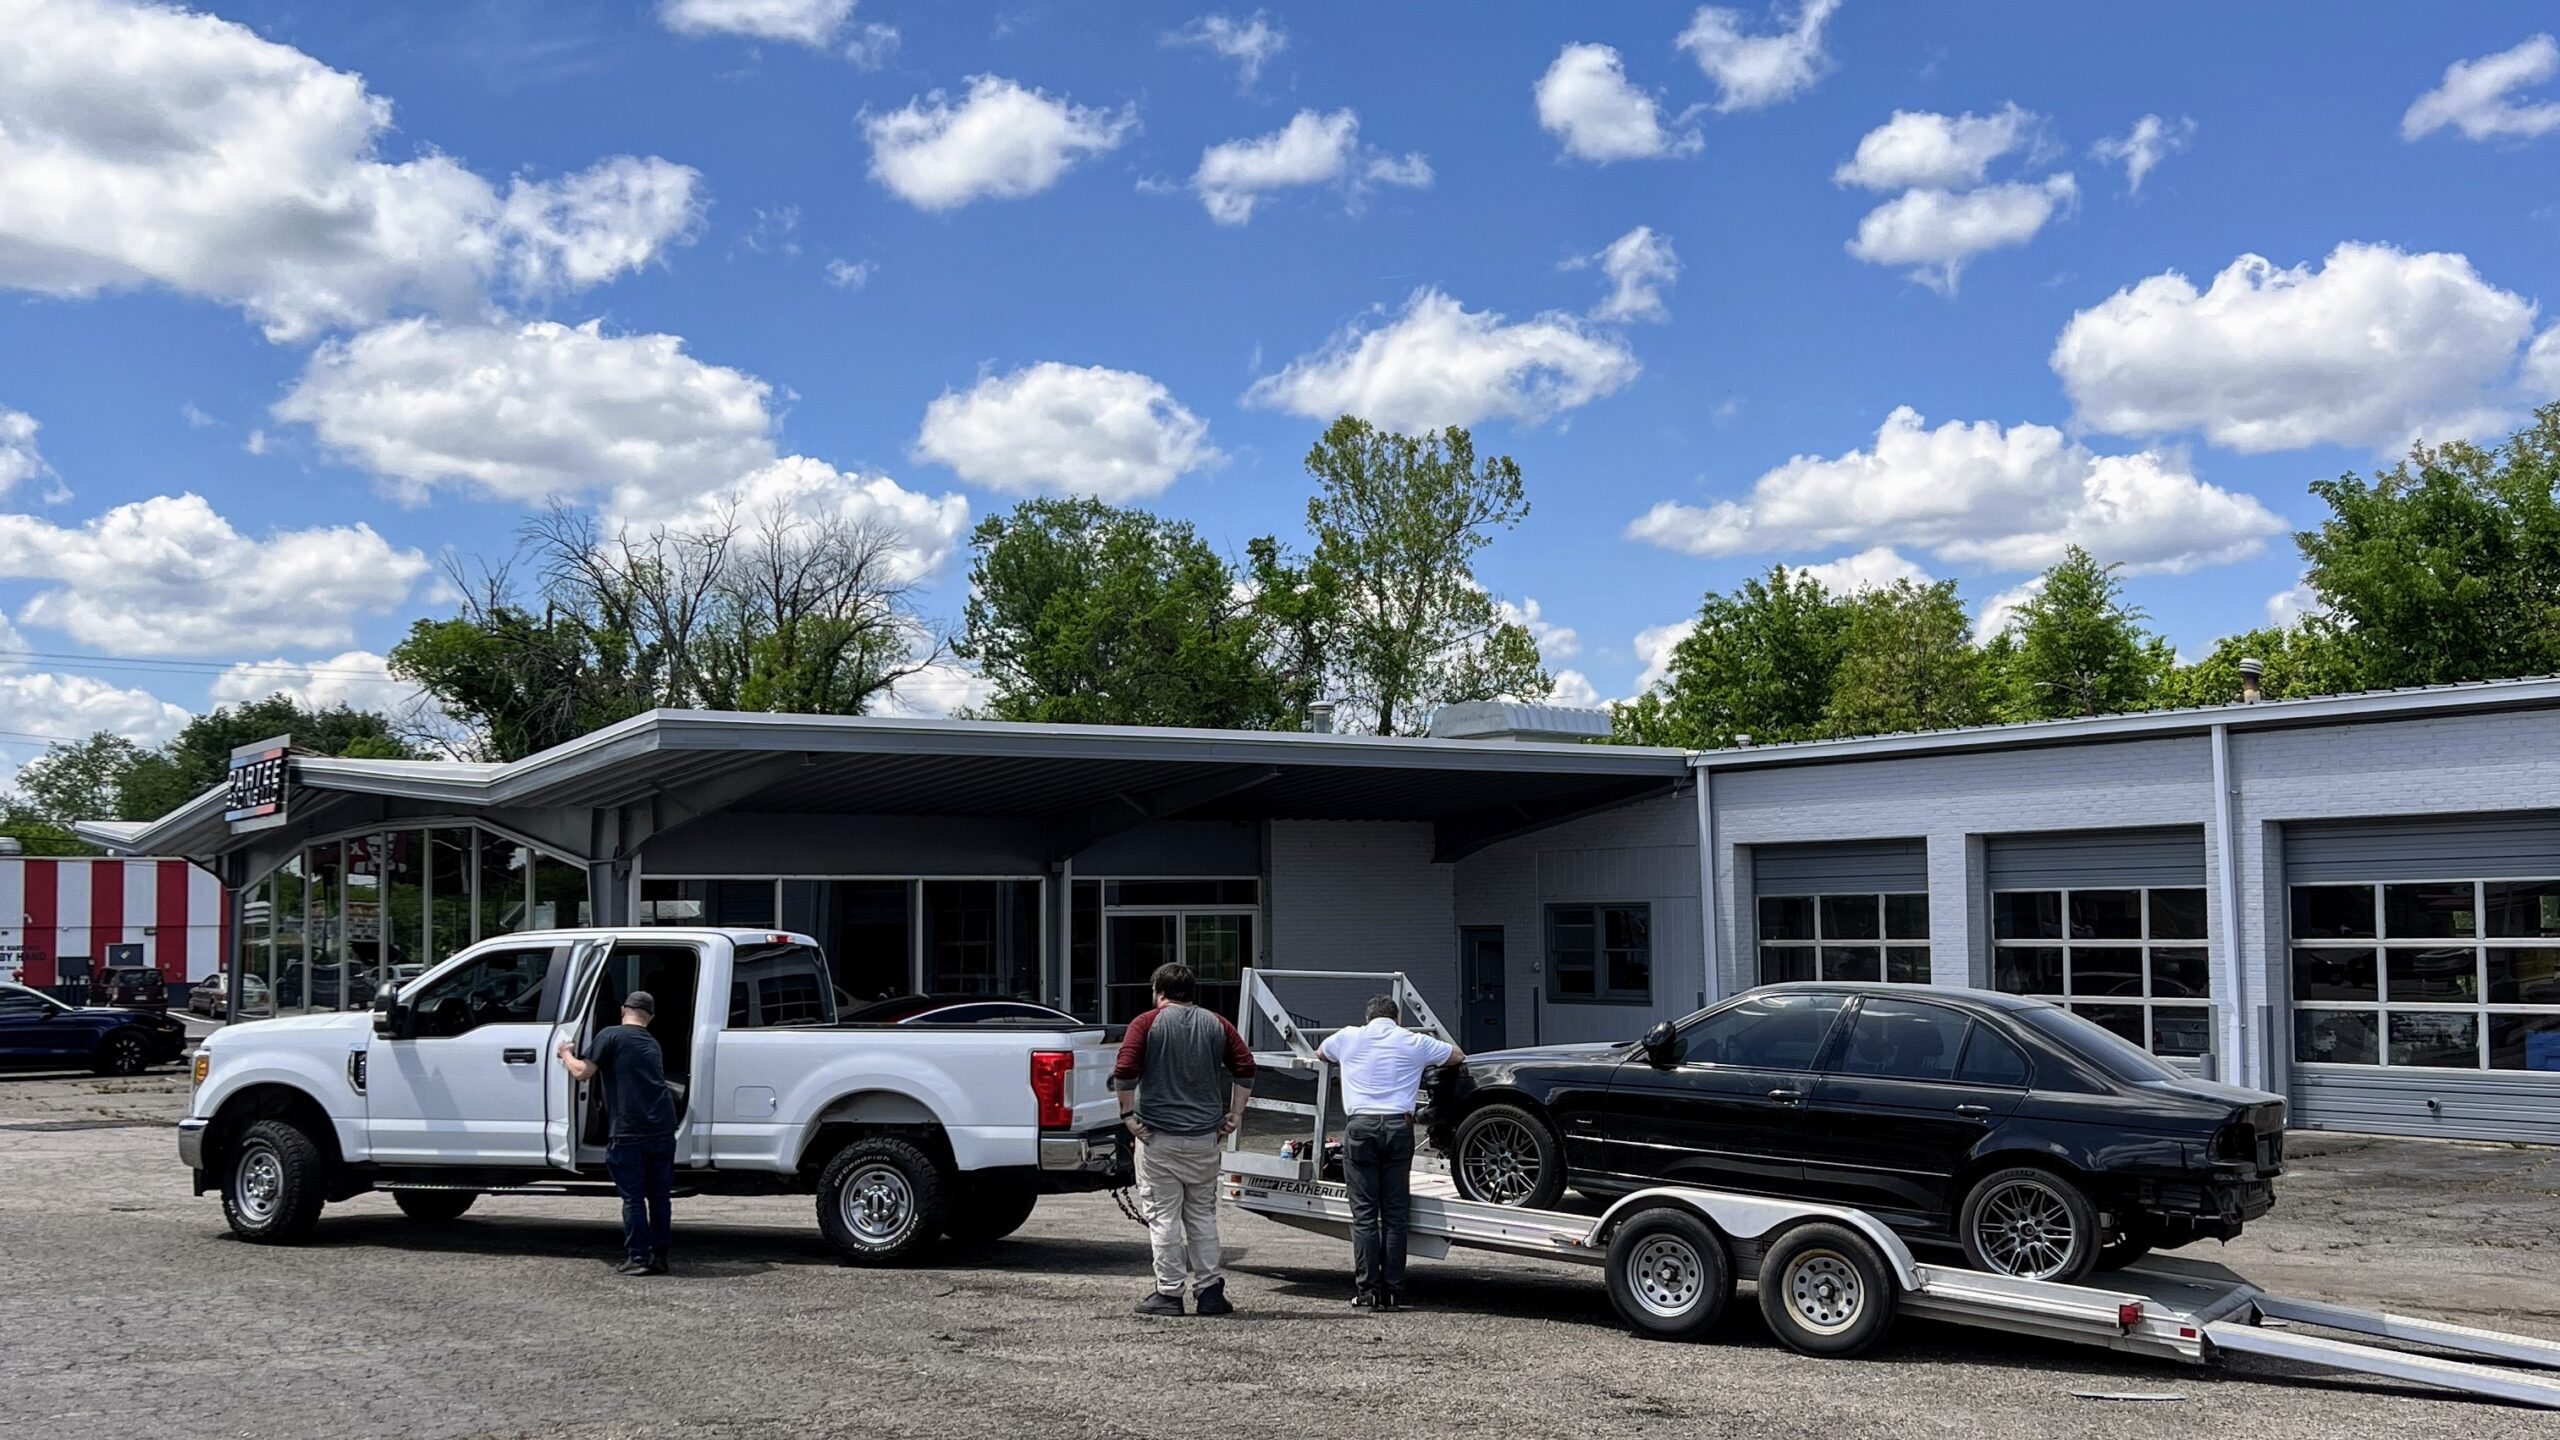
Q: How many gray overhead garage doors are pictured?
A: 3